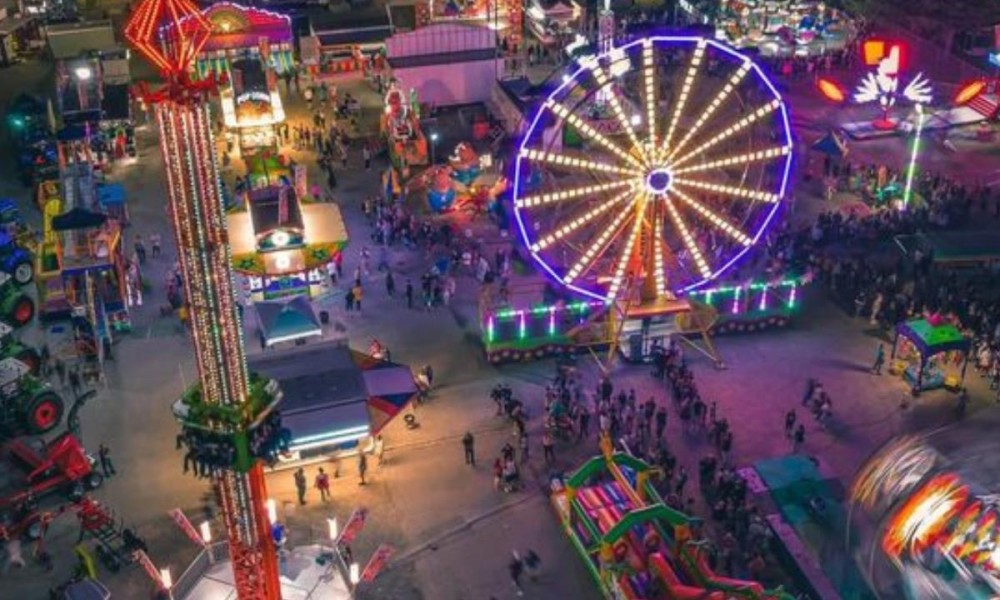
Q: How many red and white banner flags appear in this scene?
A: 4